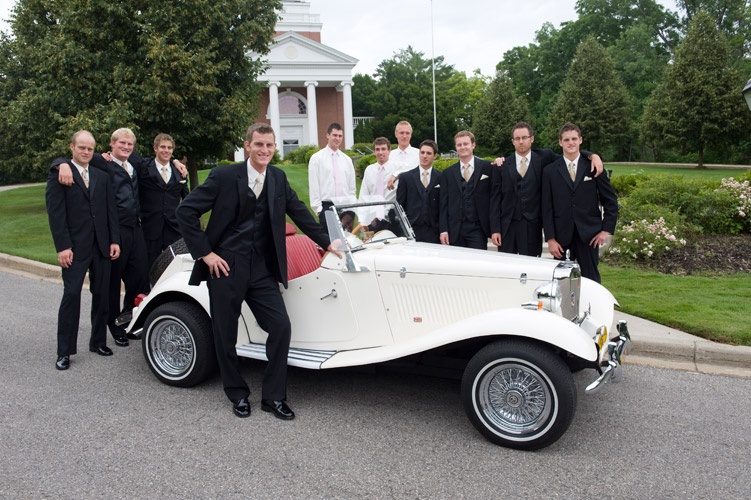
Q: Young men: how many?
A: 11